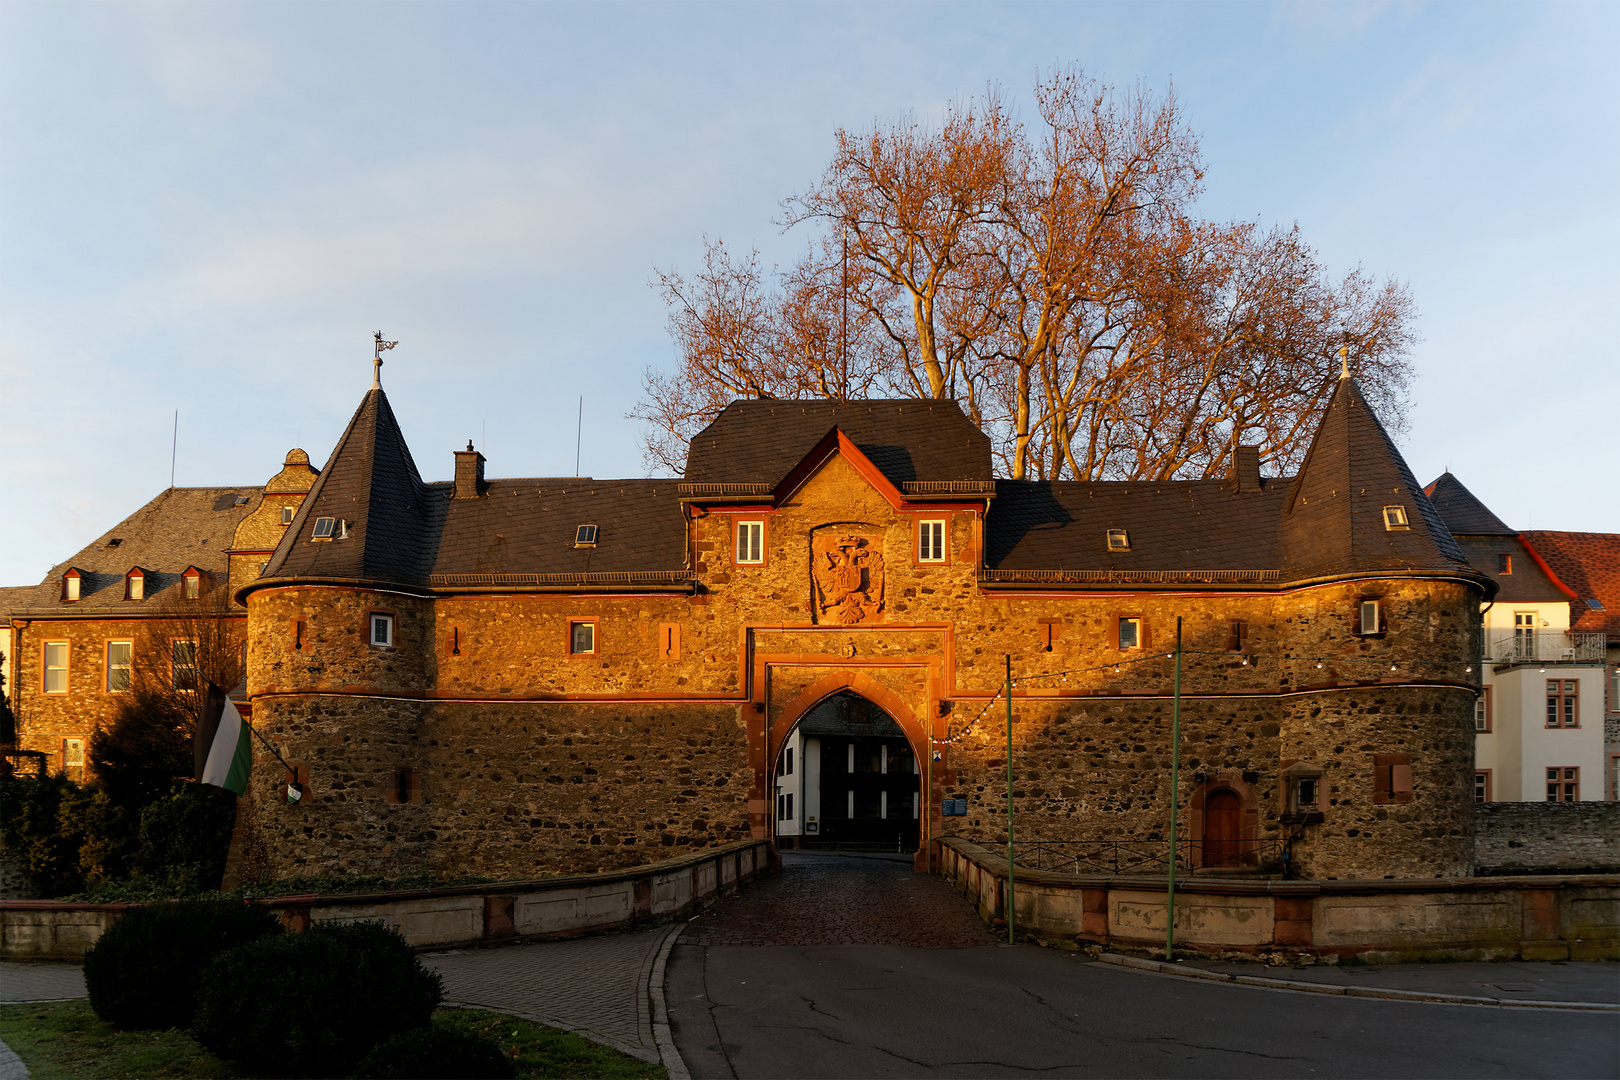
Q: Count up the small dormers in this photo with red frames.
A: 3